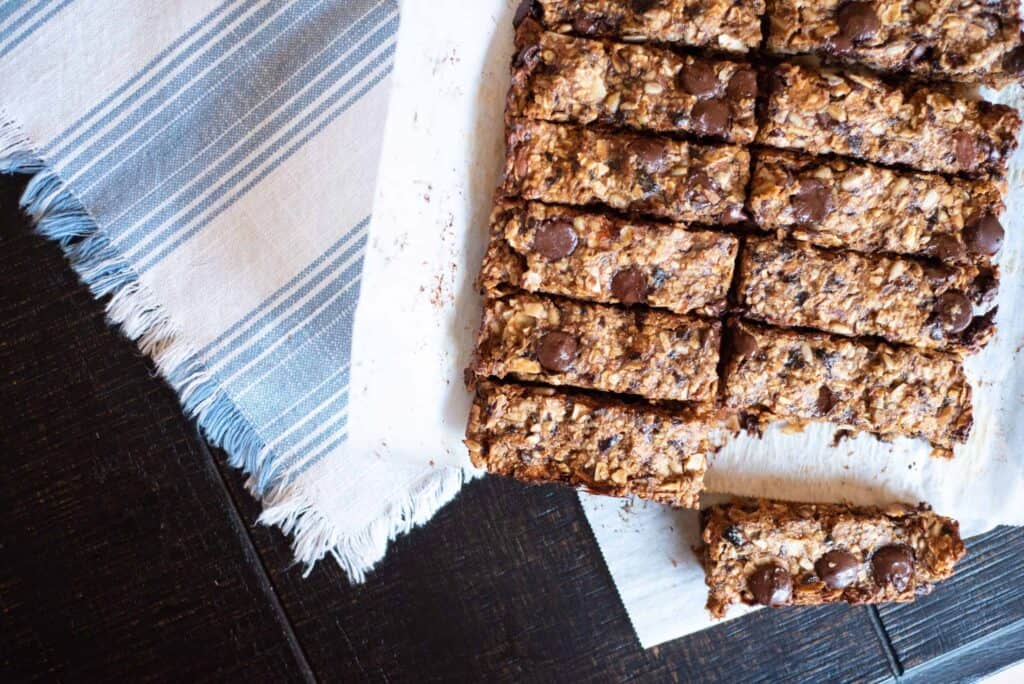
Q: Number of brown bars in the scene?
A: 12